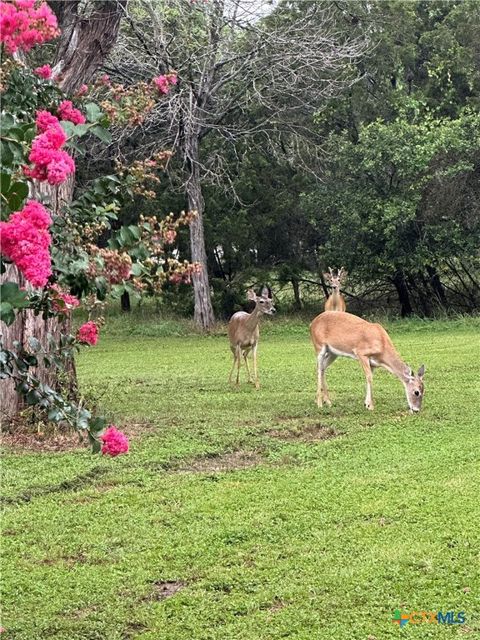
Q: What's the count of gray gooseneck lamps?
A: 0